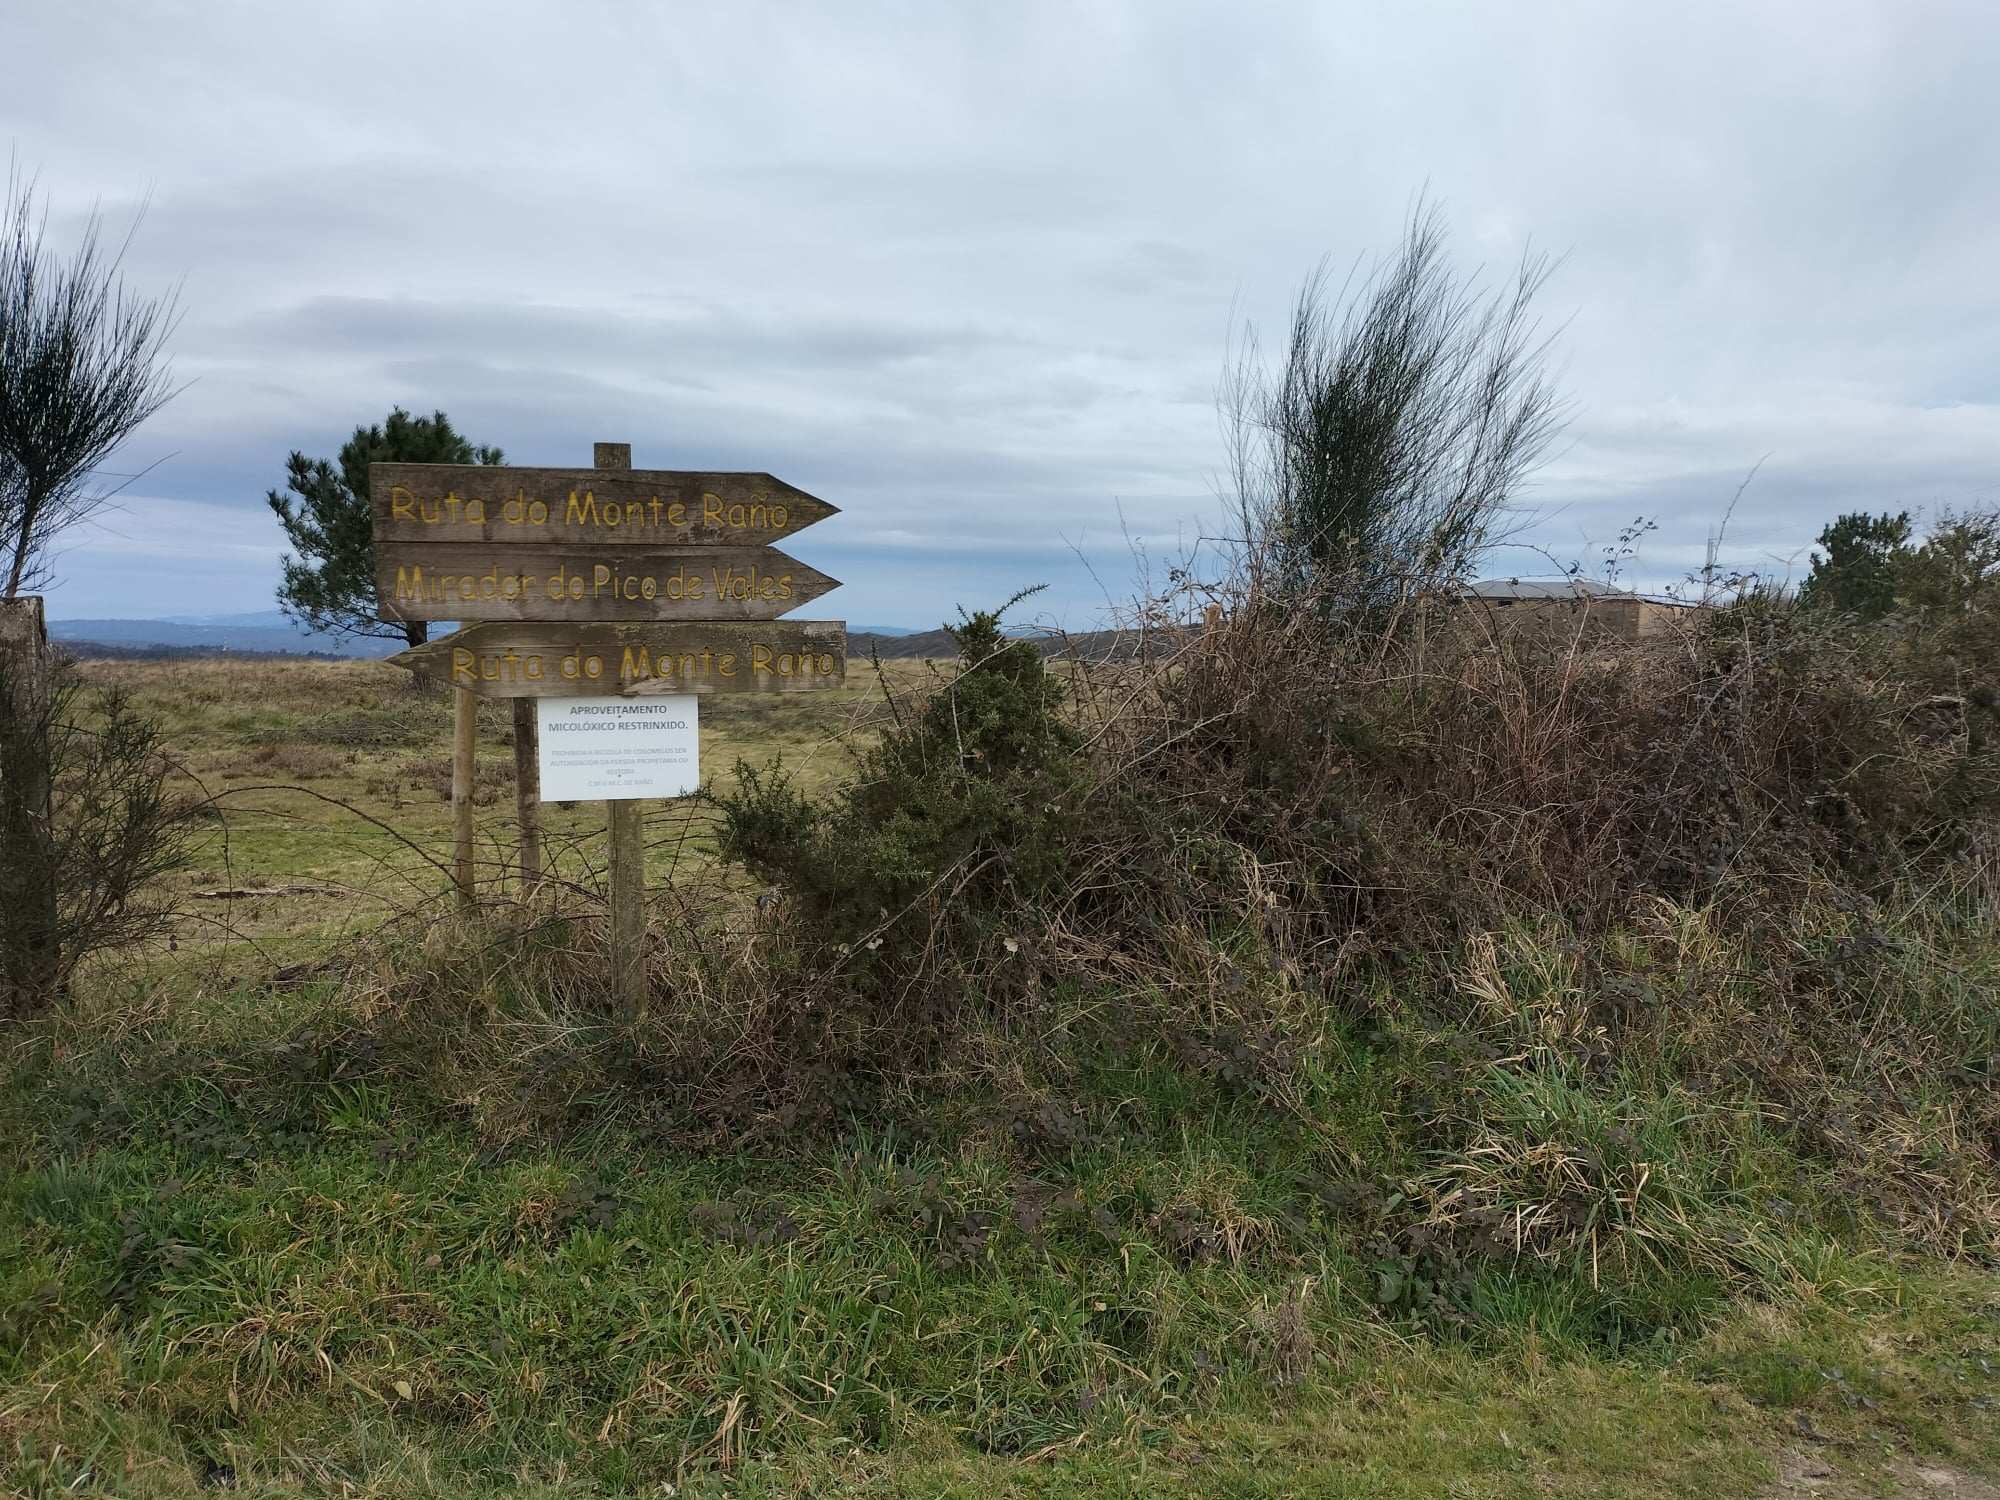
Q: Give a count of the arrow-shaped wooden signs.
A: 3